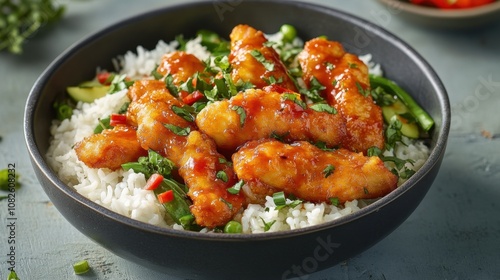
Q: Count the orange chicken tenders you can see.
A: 8